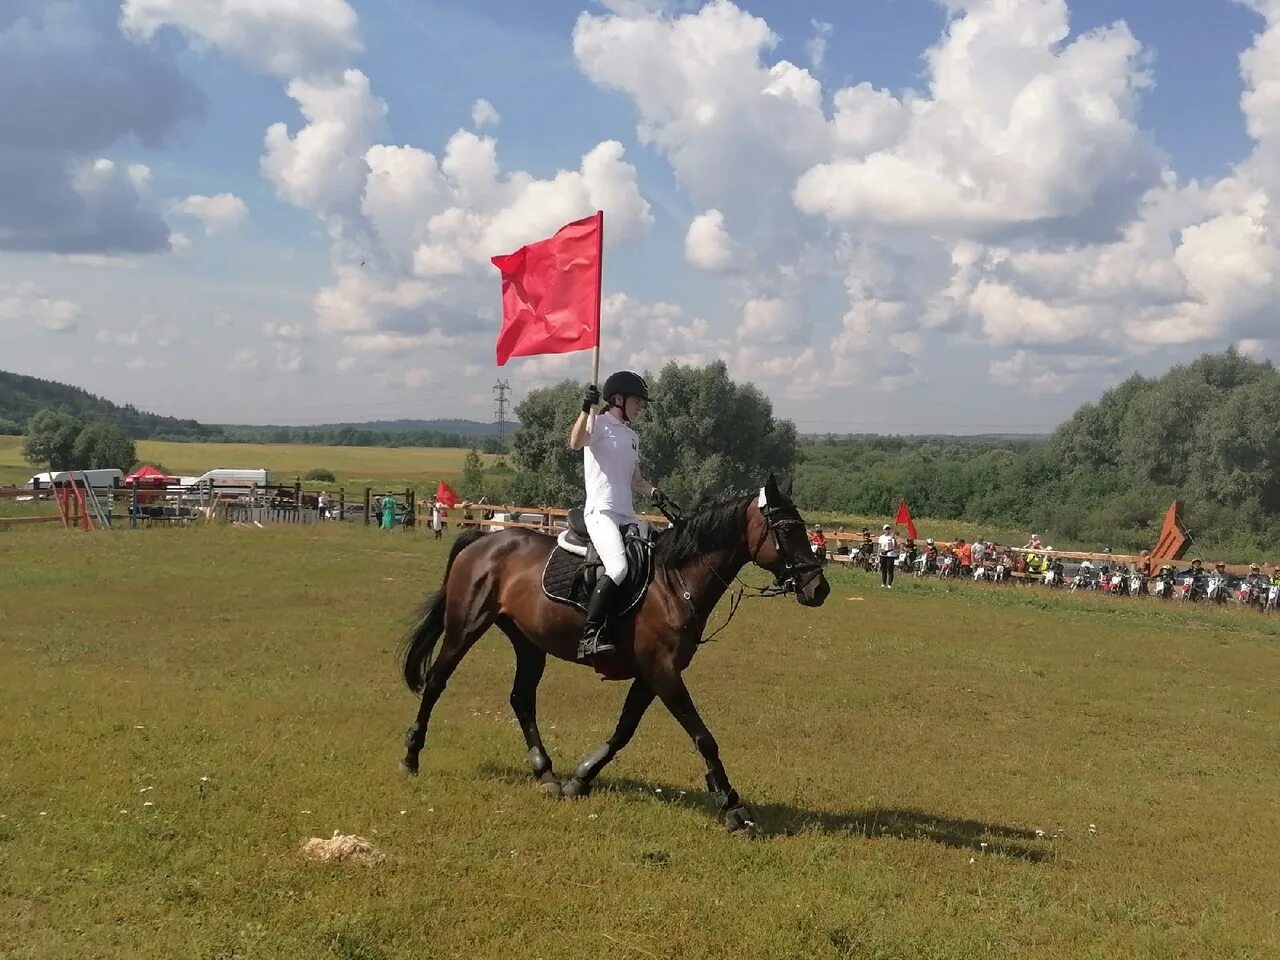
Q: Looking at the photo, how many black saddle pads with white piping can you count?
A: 1